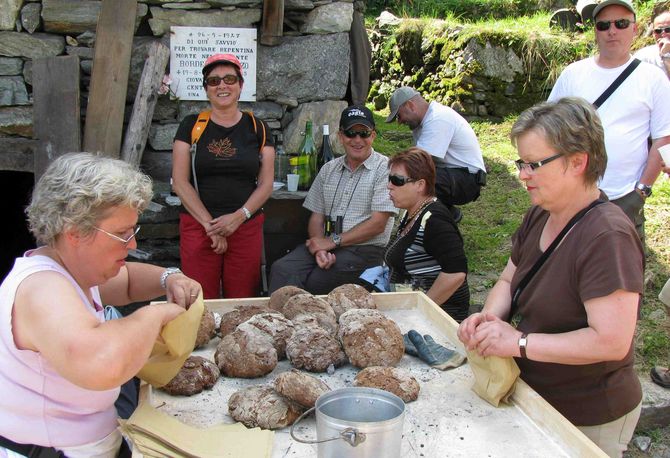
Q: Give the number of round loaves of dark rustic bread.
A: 14